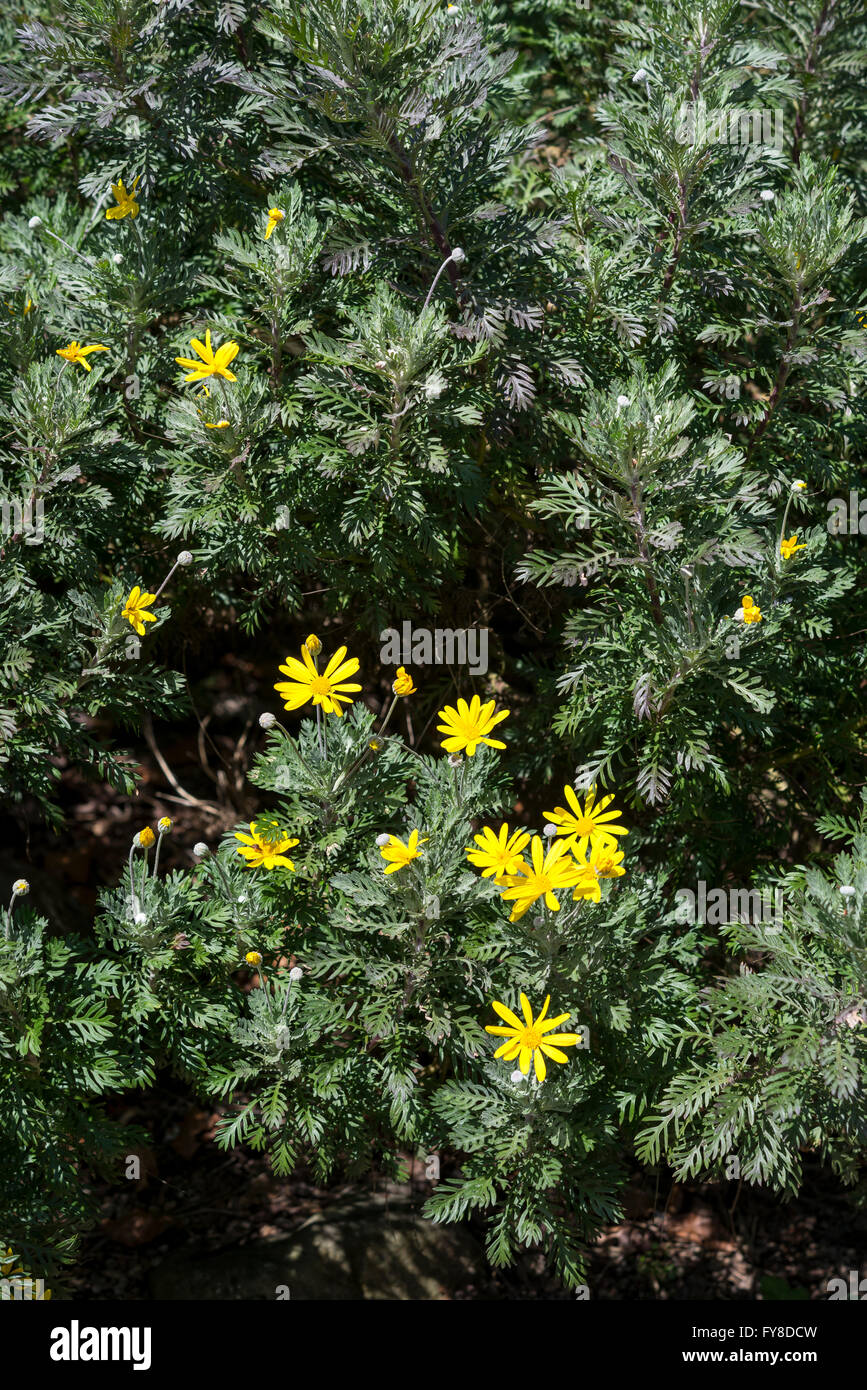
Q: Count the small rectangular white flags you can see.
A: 0